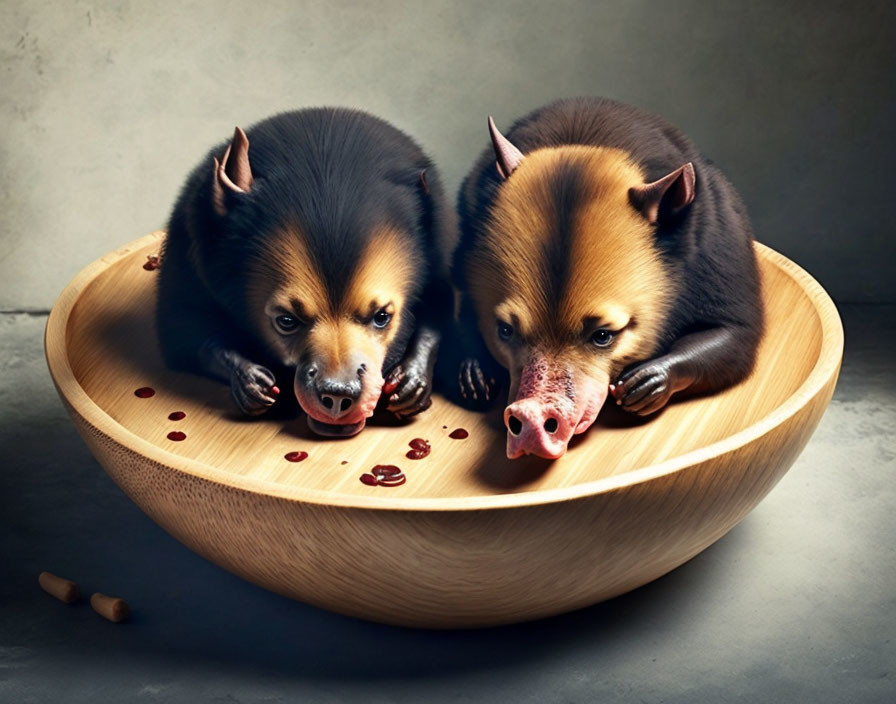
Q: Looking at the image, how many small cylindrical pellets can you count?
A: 2